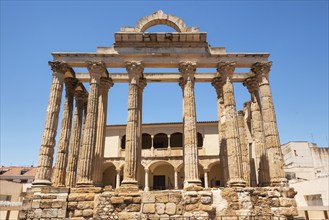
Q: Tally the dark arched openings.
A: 5